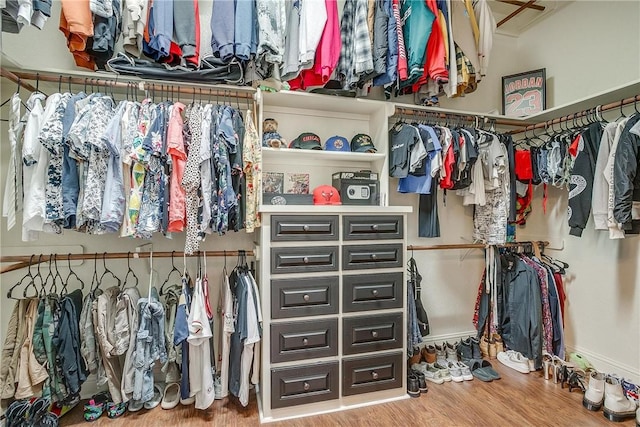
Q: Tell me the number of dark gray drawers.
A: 10